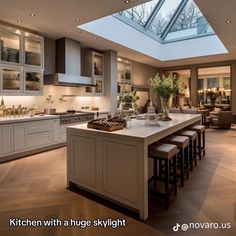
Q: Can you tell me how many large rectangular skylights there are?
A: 1